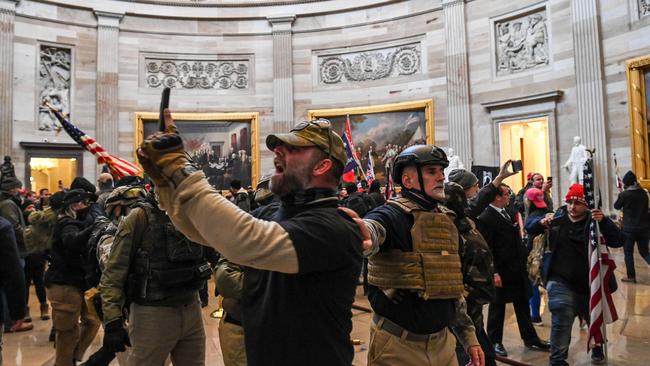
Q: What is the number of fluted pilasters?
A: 5